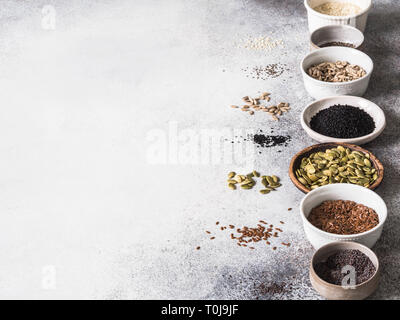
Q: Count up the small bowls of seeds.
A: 7